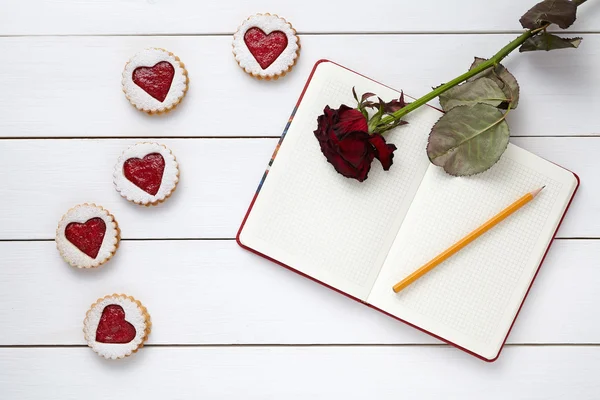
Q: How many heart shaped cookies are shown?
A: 5